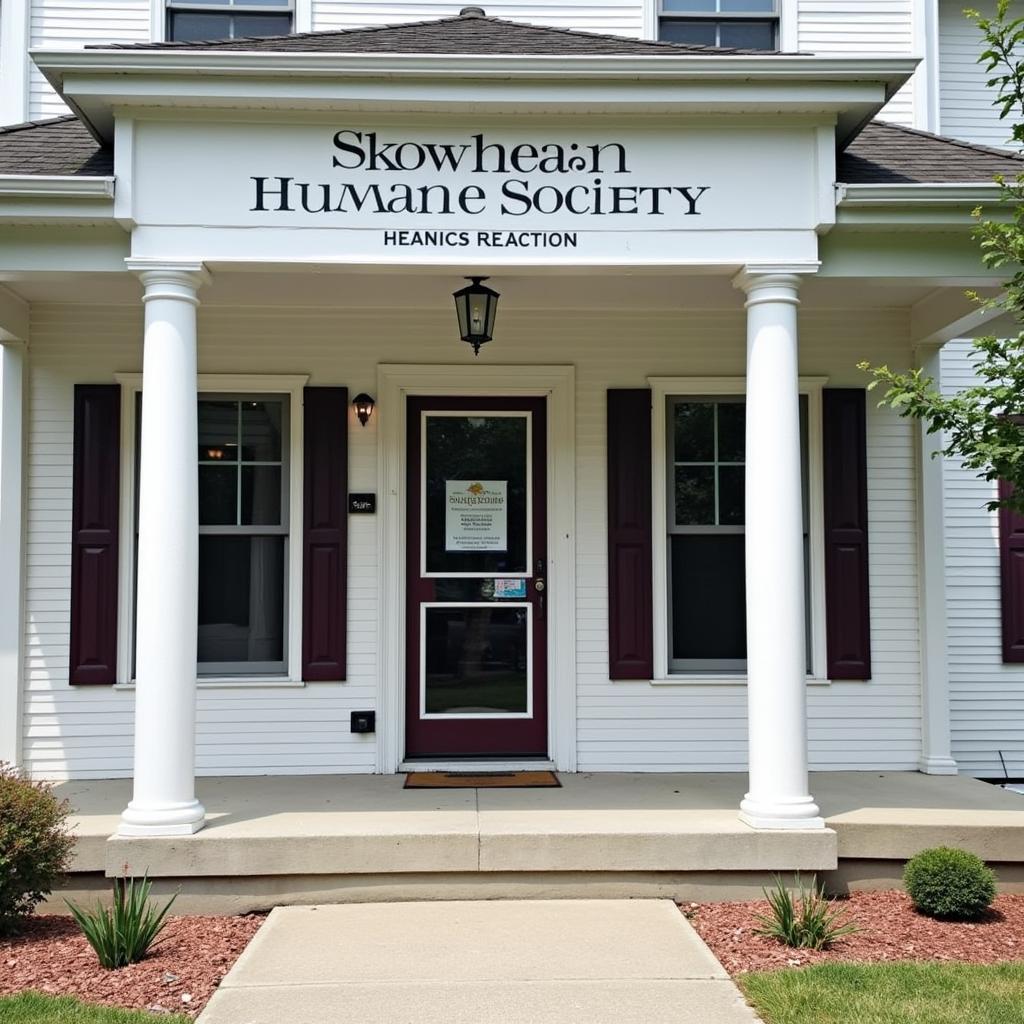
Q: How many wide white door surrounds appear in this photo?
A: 1